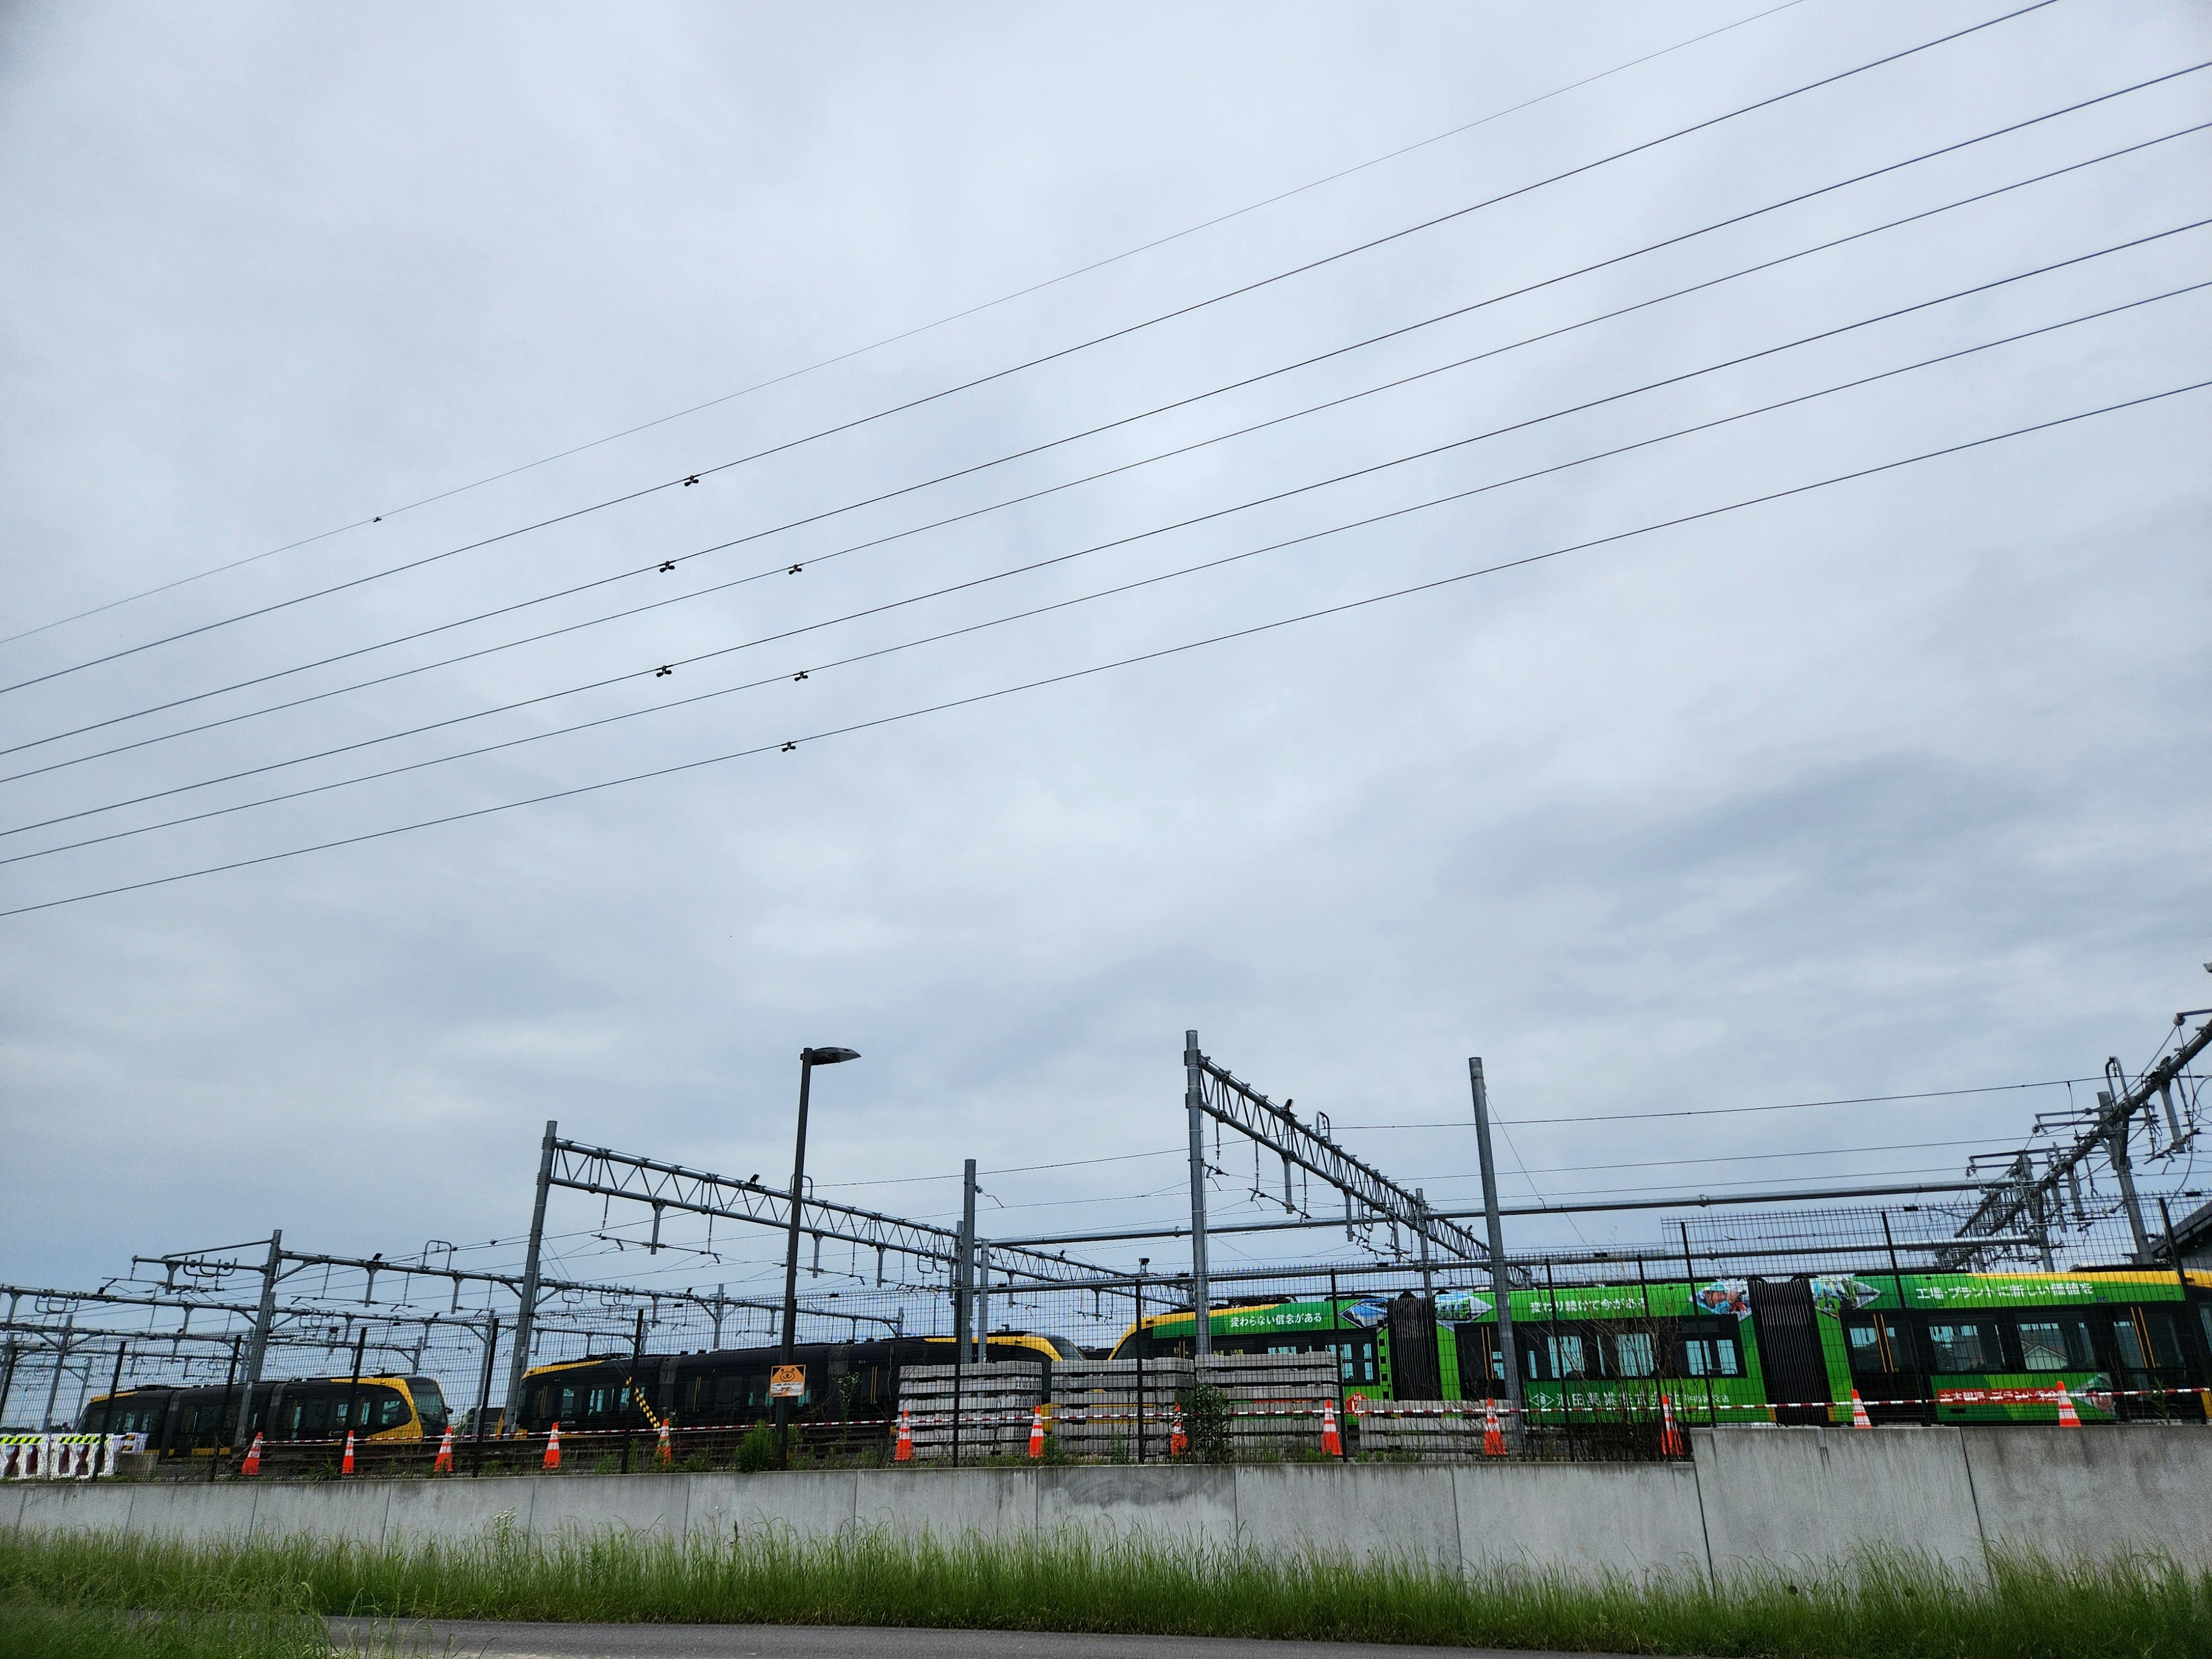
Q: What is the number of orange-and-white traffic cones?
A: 13